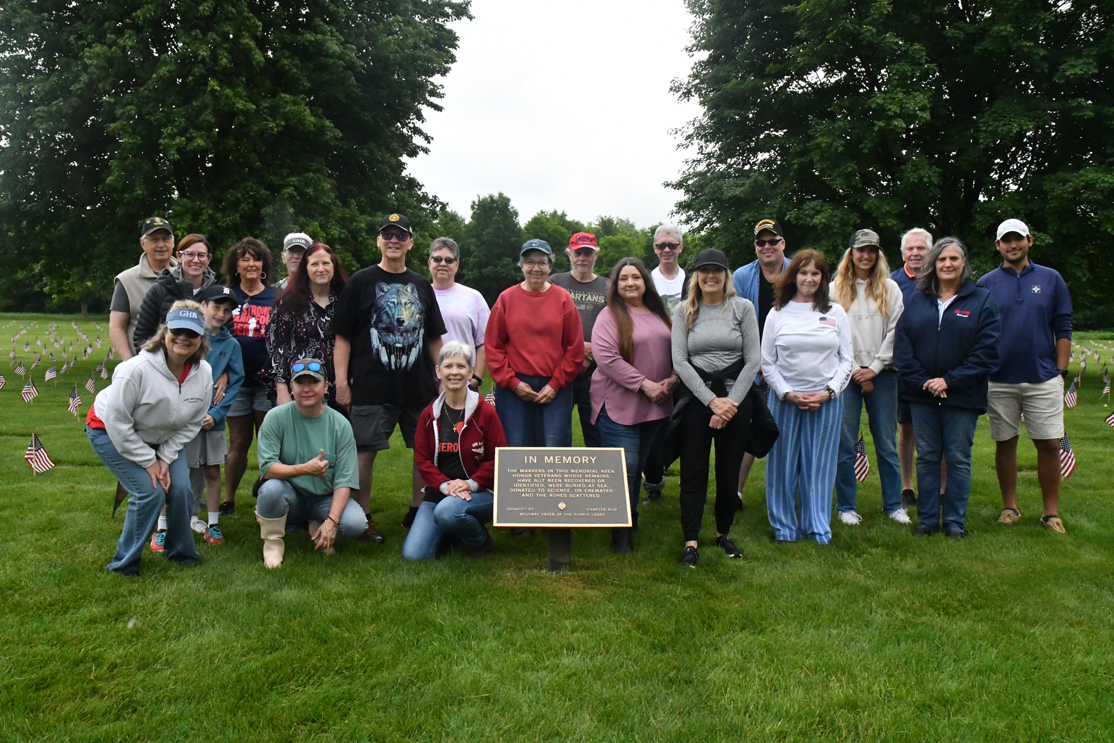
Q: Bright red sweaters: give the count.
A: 1